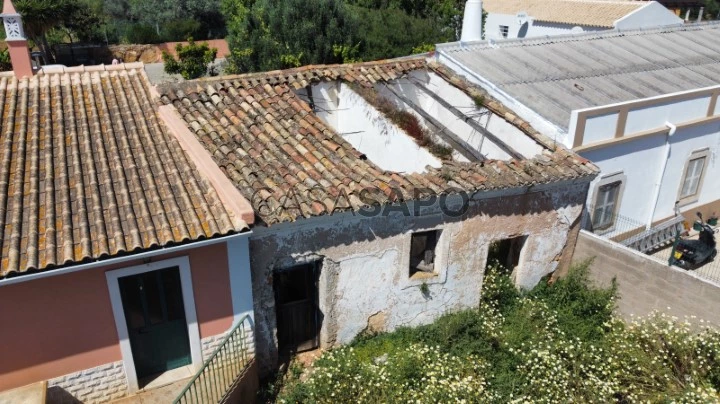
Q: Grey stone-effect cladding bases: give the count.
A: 2